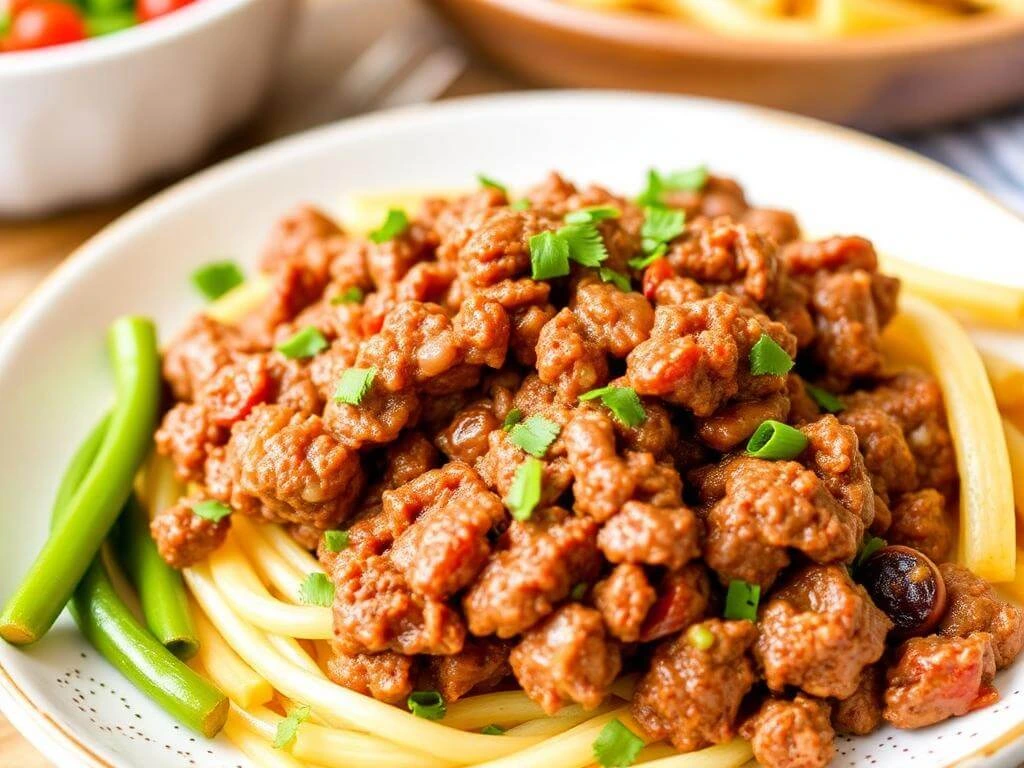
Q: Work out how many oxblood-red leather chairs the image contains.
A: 0